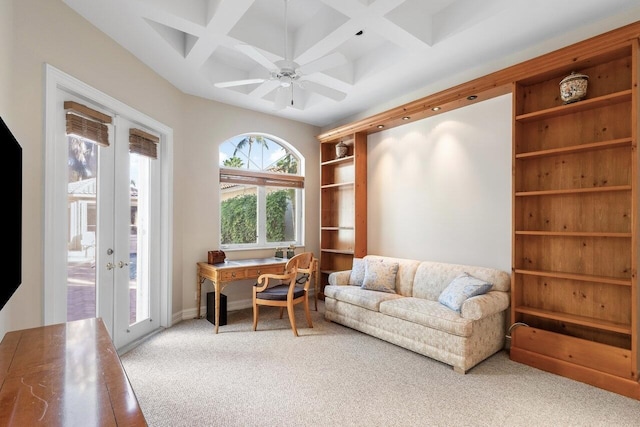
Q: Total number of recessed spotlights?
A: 4